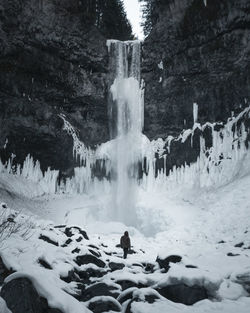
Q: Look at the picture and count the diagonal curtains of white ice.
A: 2